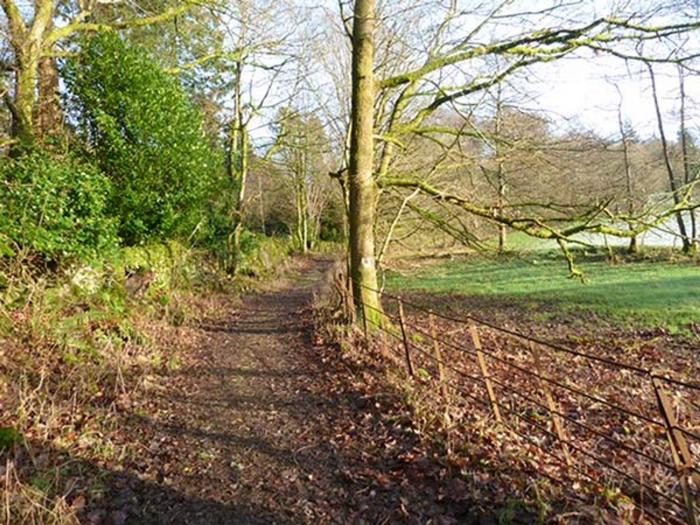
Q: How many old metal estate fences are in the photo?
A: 1